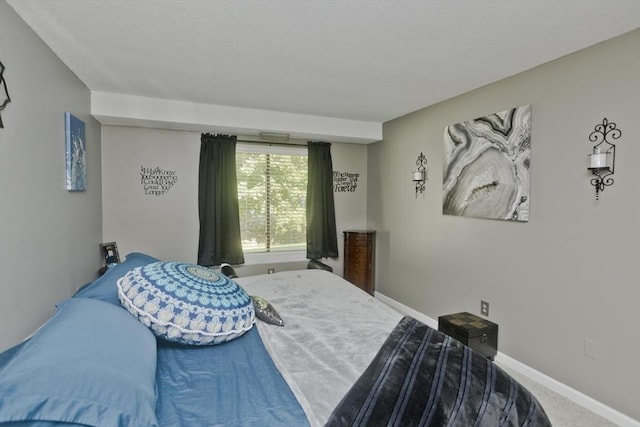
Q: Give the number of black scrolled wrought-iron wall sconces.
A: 2